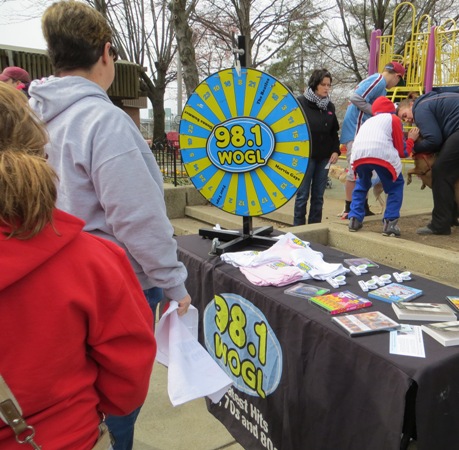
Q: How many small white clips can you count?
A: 5